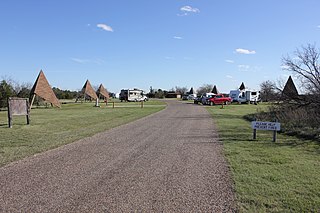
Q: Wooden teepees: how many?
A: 7